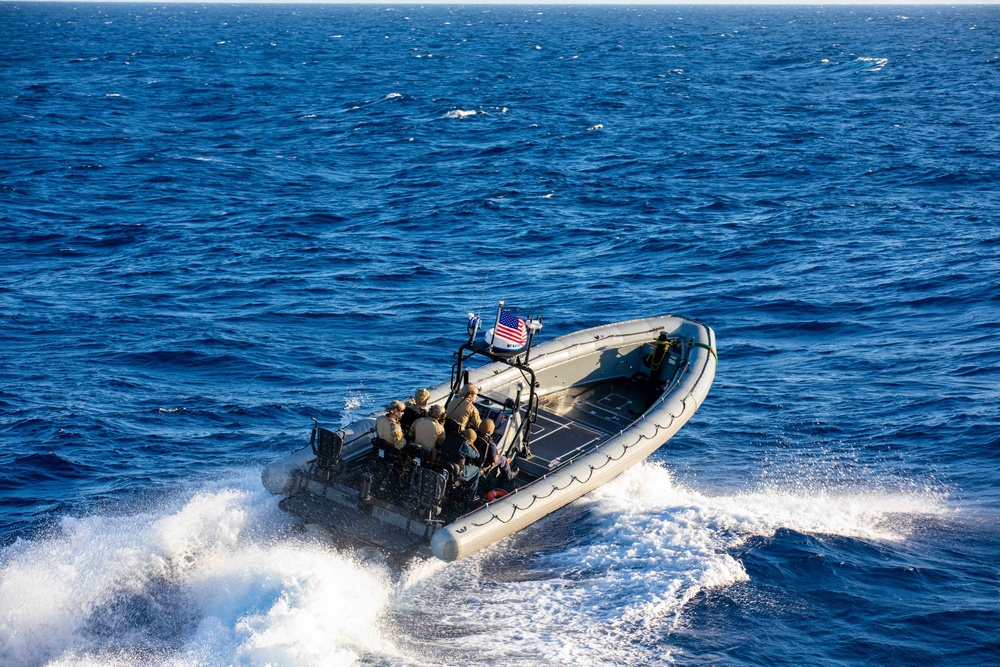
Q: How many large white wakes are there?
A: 2